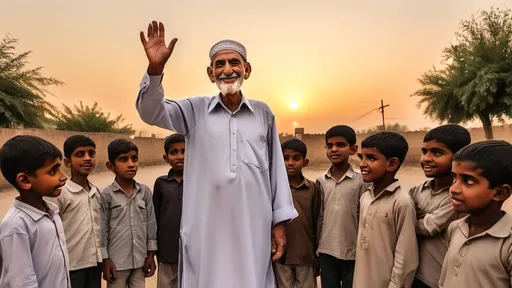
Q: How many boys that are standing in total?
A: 9